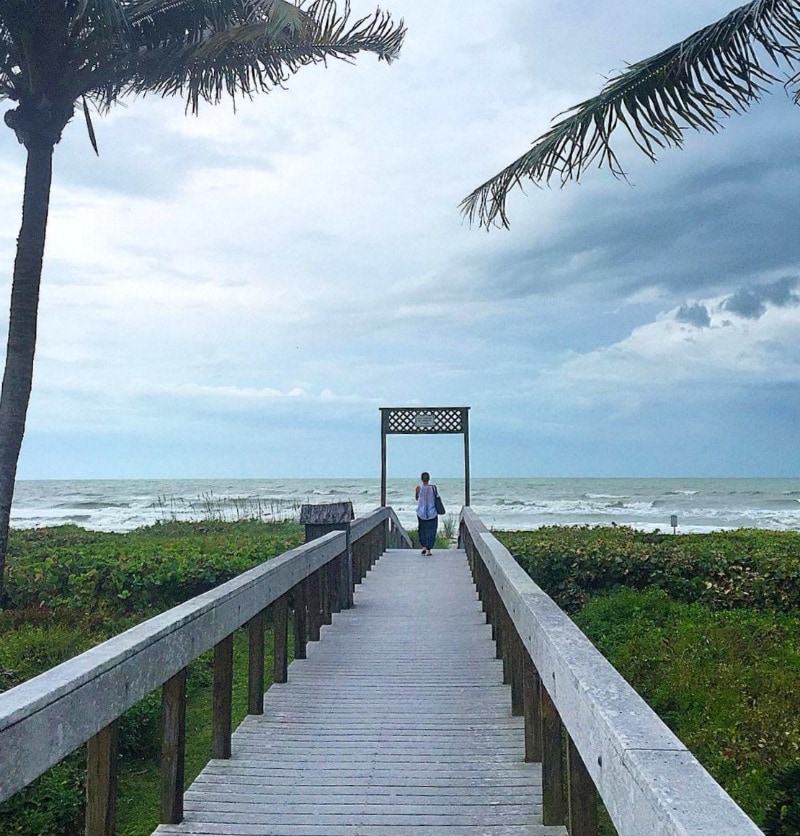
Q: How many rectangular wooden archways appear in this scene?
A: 1